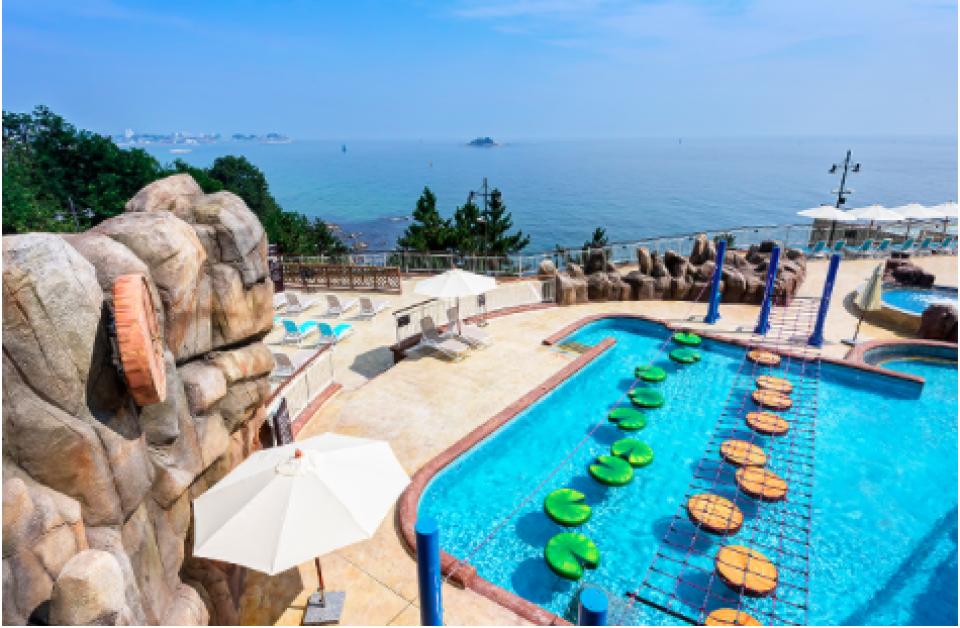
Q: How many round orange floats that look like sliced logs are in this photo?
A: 9